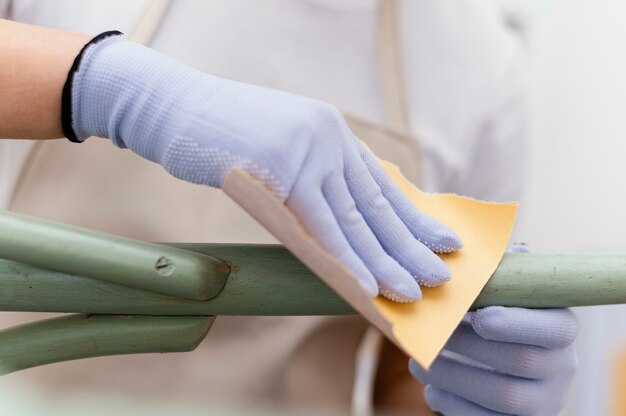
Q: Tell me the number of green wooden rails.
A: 3